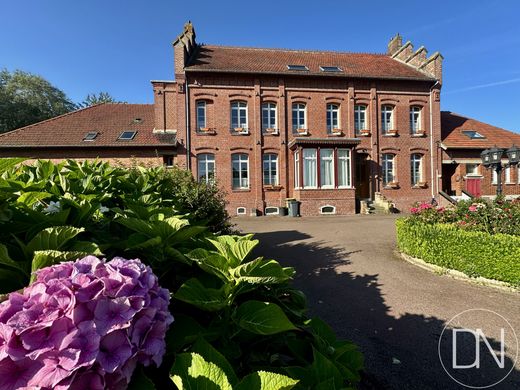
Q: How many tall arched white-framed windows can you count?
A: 13